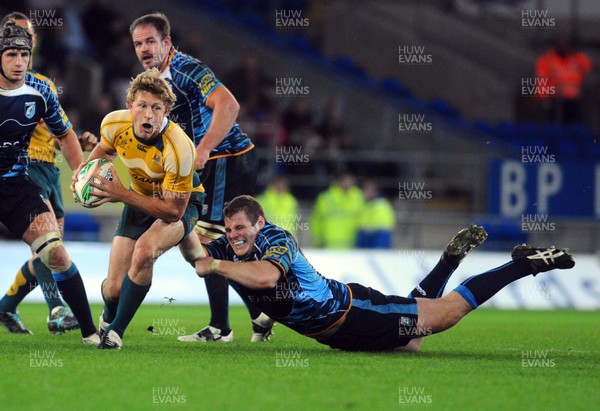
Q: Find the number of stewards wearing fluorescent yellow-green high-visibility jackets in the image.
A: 3